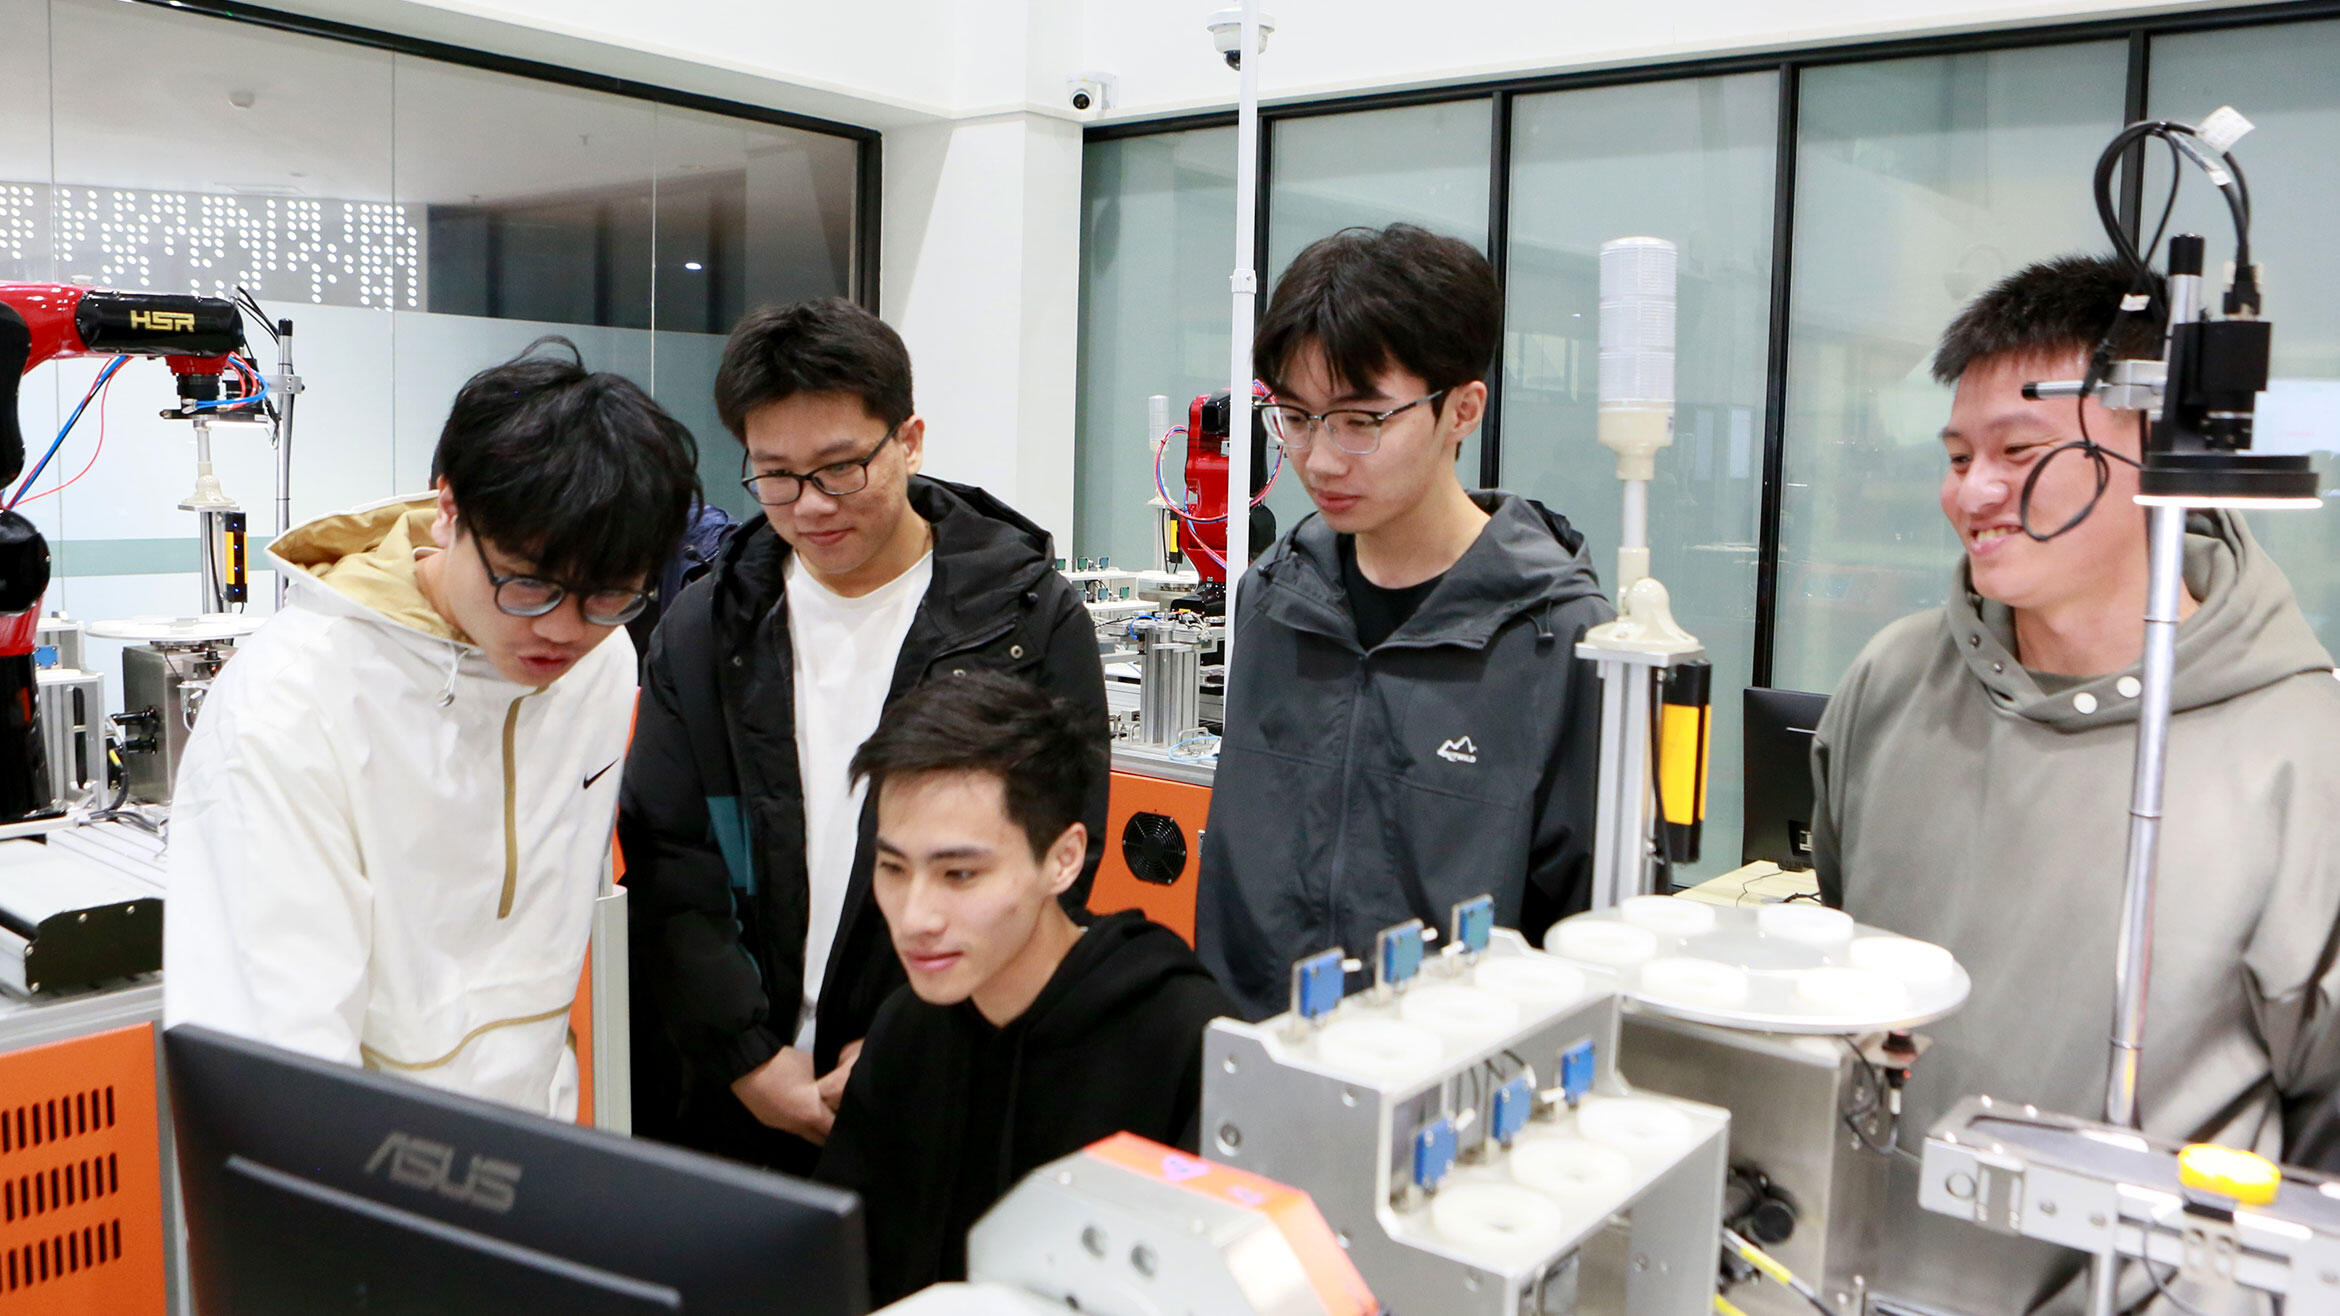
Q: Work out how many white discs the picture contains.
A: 12